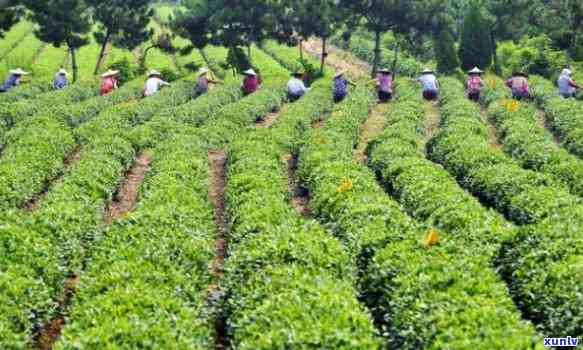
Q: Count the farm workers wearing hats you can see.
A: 13